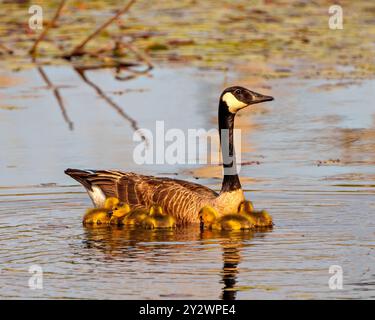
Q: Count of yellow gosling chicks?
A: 5